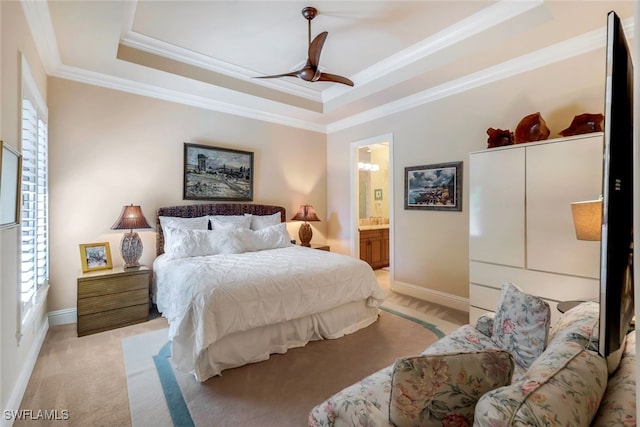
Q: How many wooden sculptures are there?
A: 3